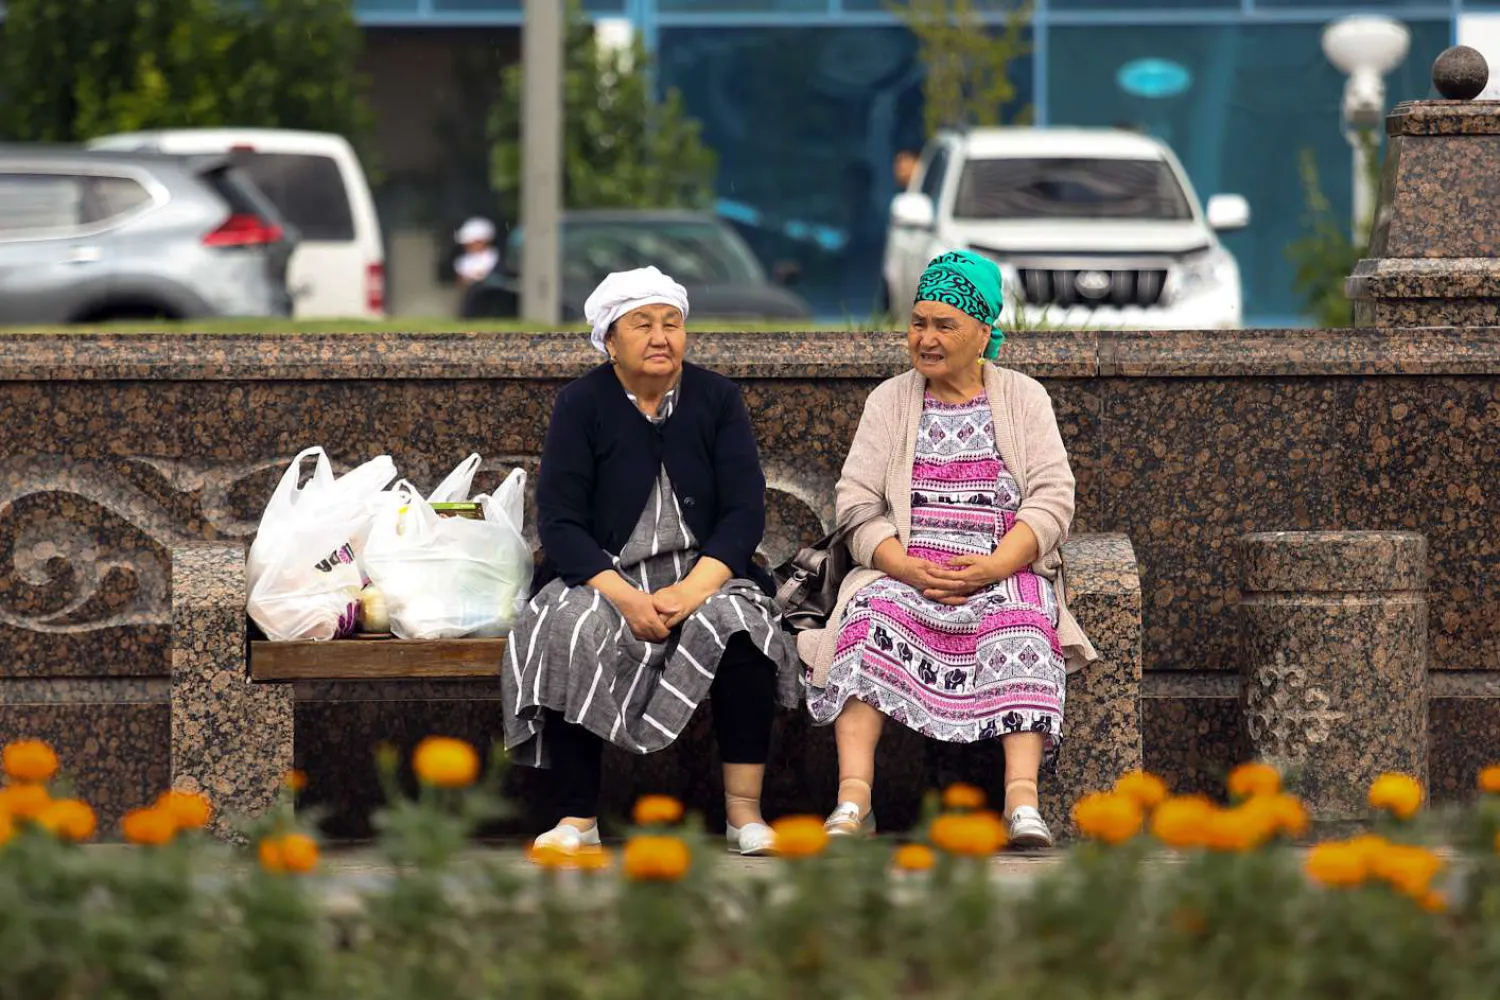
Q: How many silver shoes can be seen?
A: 2